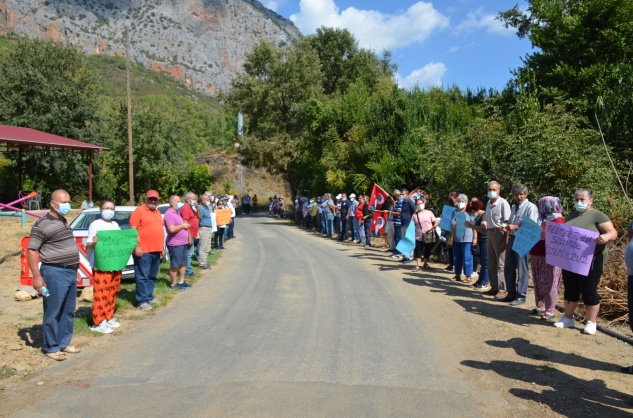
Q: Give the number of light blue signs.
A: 4